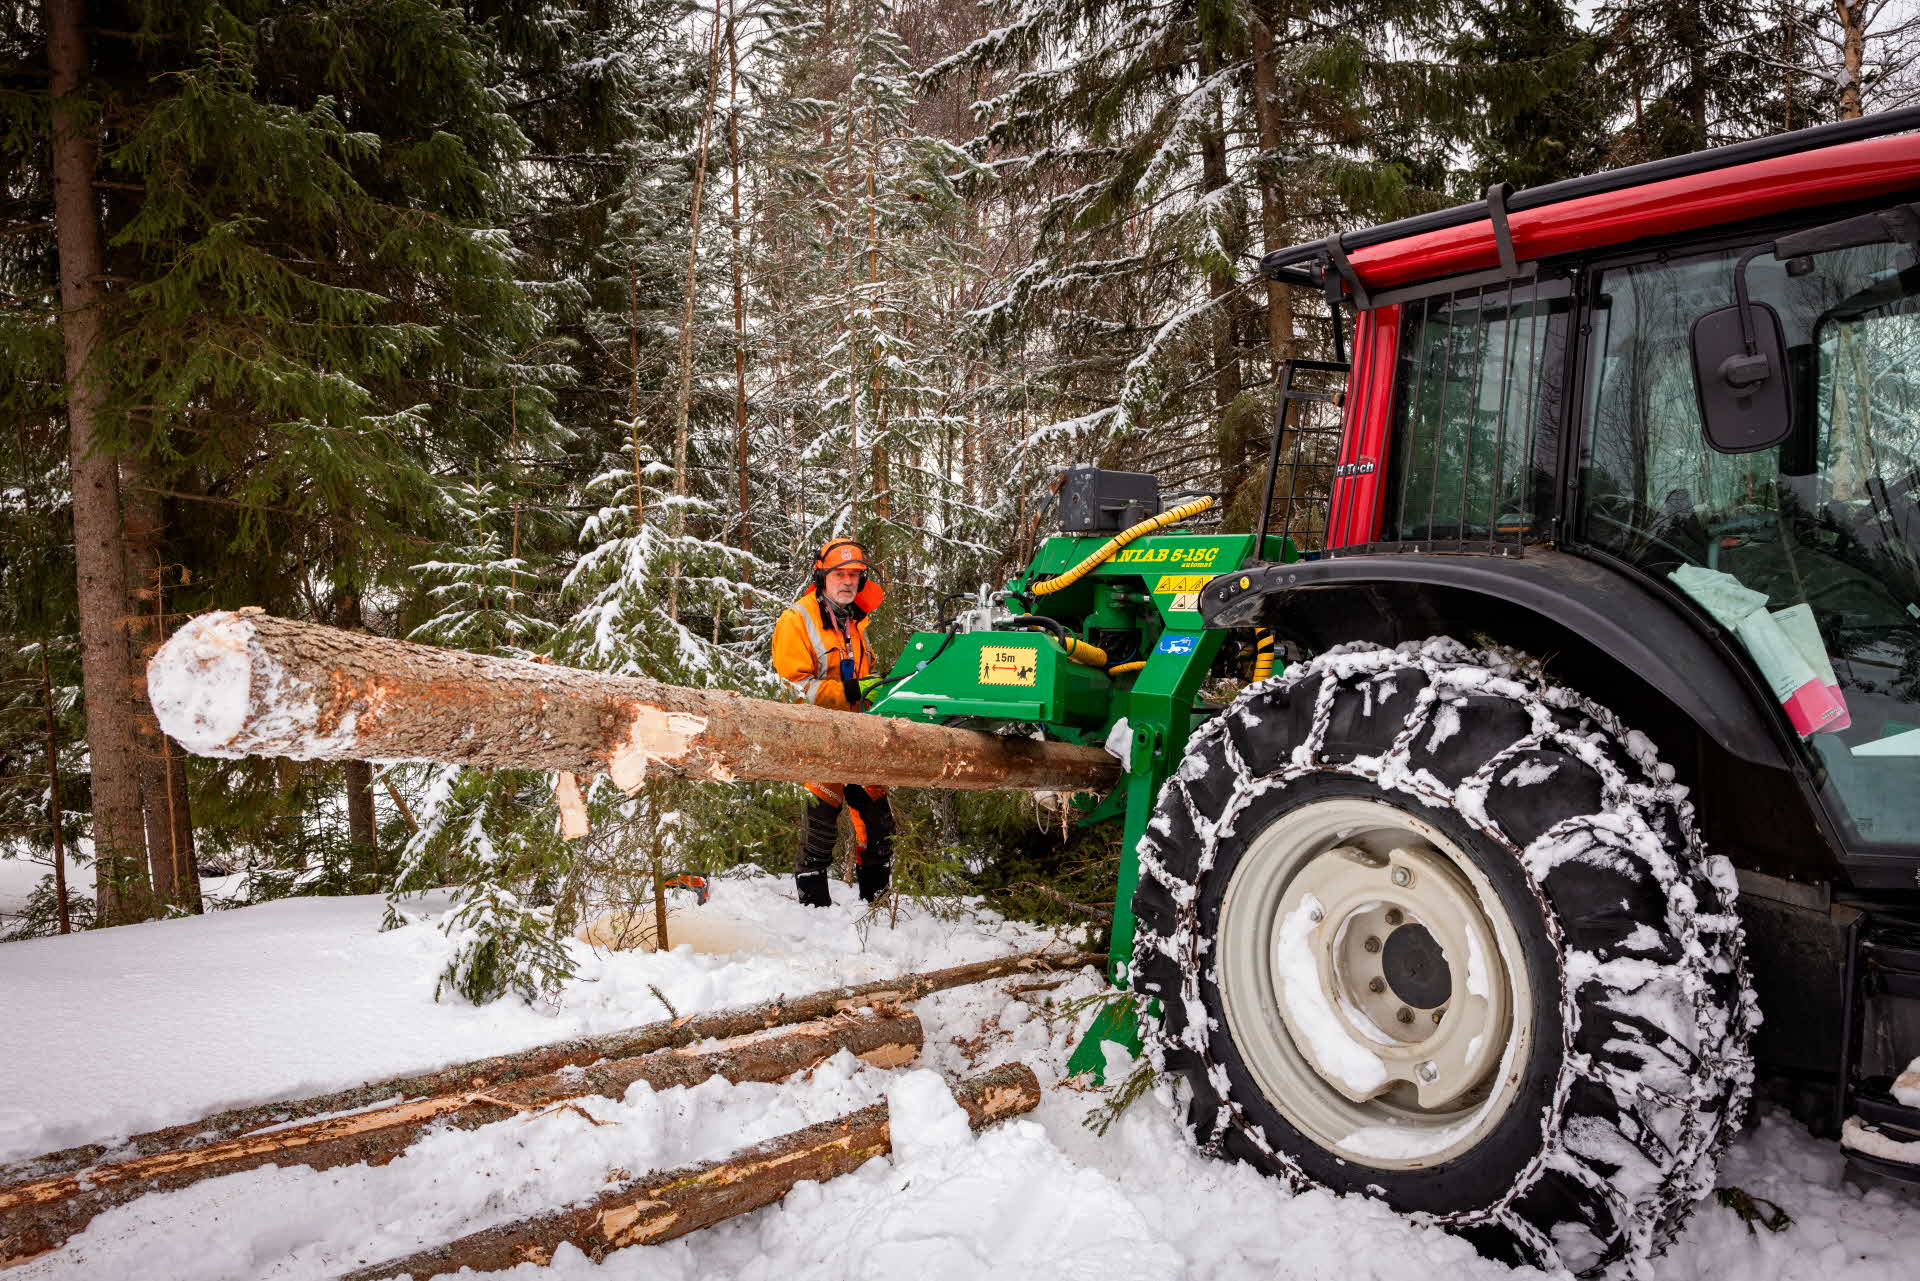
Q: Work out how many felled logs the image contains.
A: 4